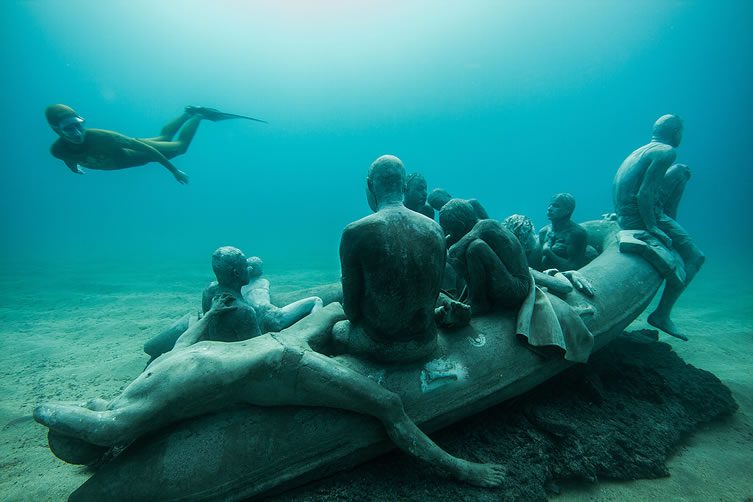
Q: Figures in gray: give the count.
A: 10